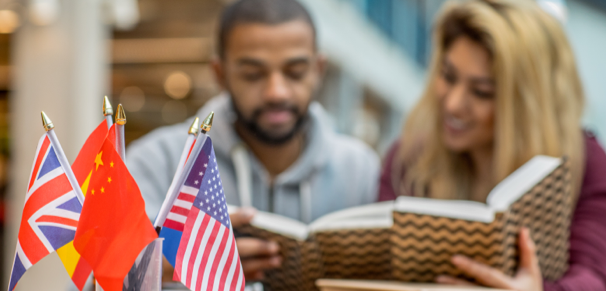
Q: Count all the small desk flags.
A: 5